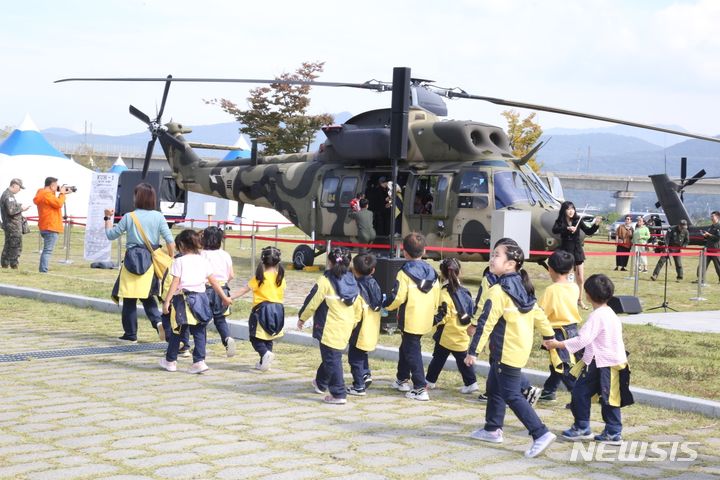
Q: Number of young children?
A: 11